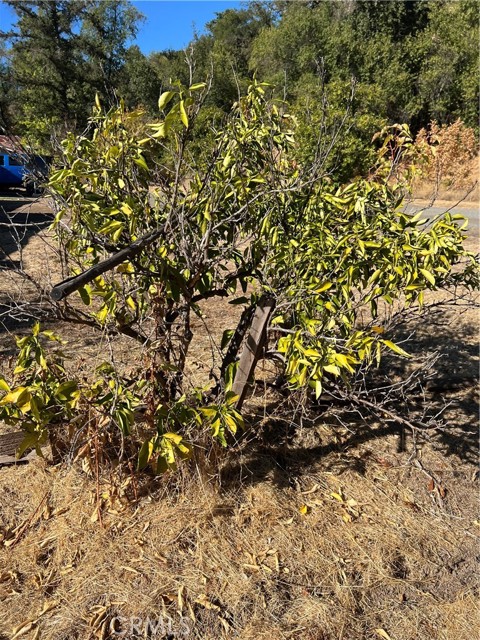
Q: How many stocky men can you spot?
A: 0